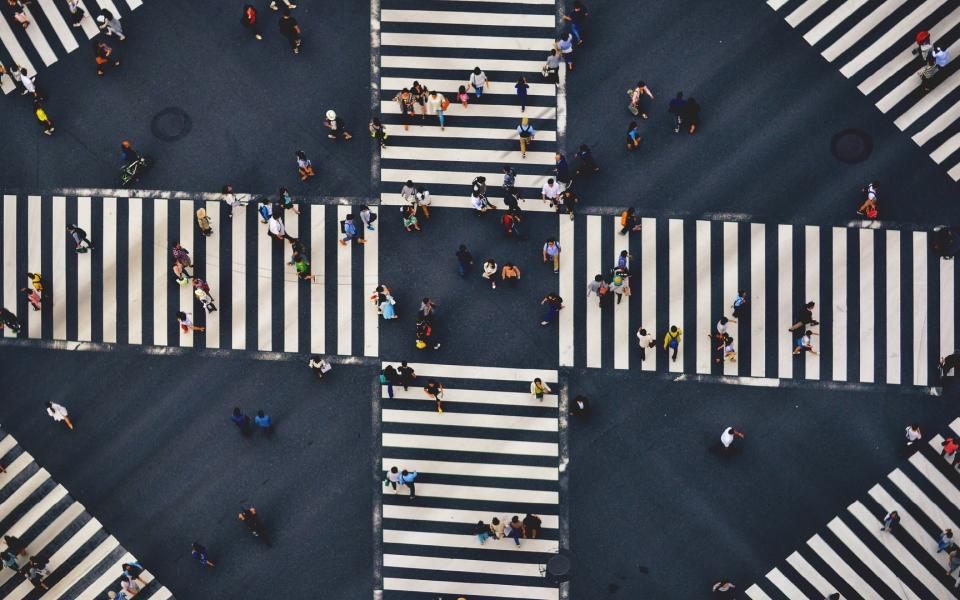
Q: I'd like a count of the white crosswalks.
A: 8